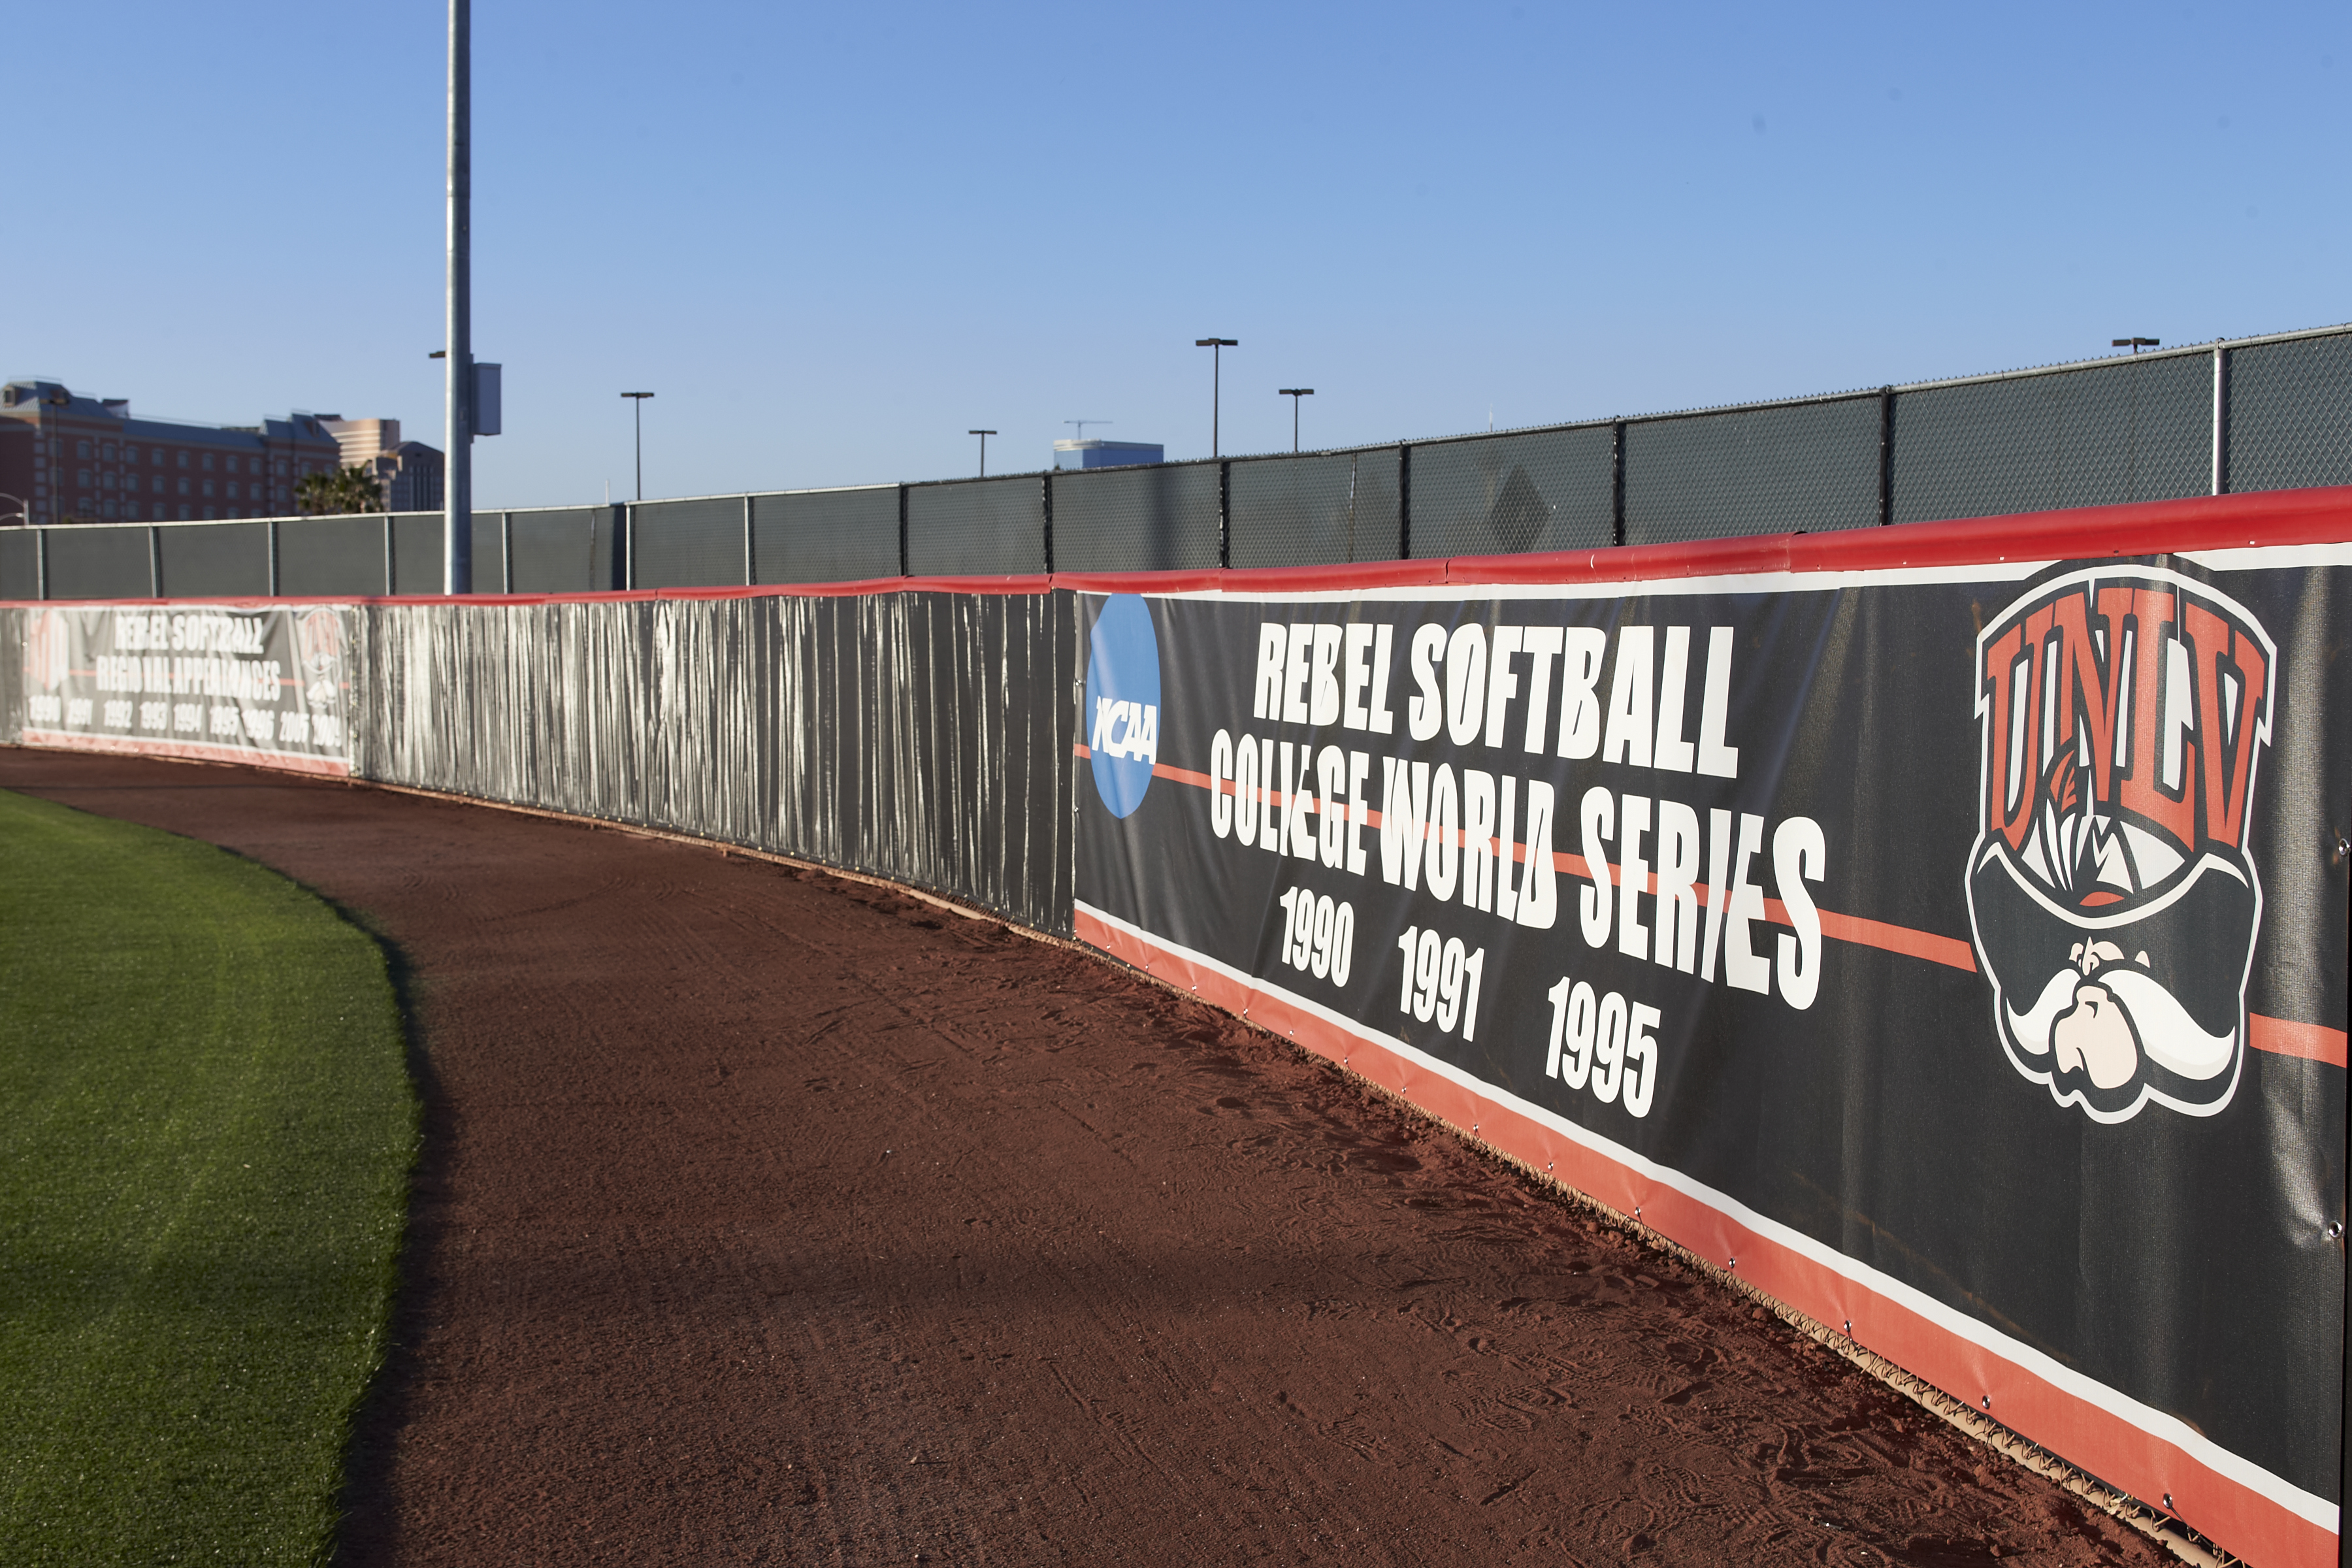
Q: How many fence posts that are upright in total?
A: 14